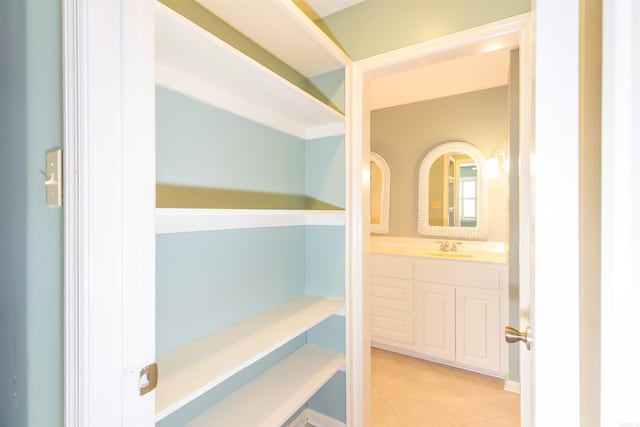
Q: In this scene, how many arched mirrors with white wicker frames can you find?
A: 2